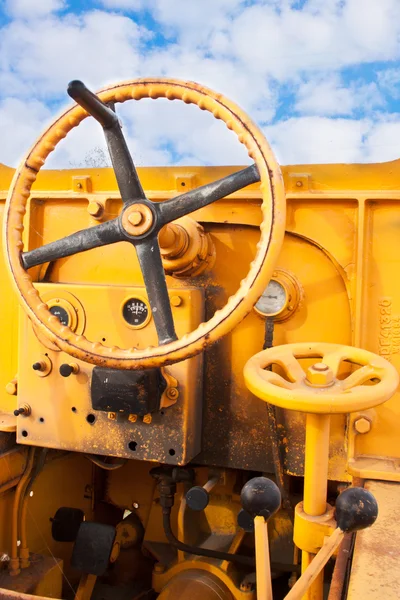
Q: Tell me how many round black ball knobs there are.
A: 2